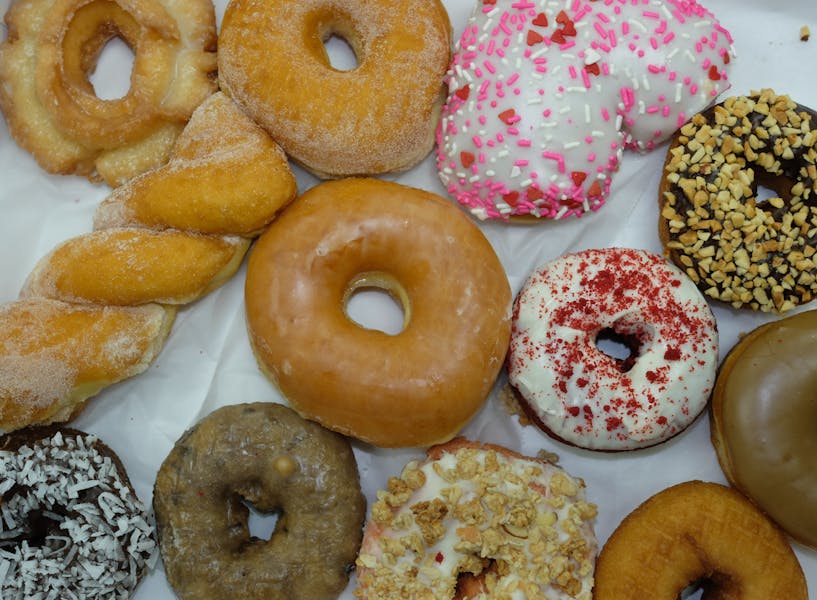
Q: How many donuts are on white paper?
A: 12